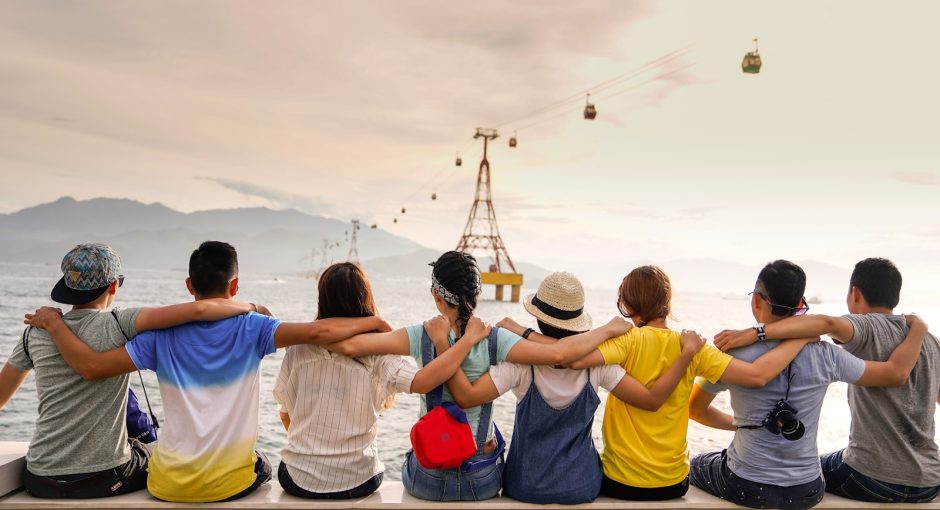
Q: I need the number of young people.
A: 8